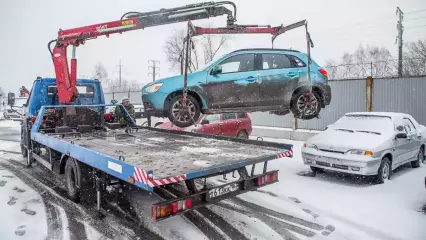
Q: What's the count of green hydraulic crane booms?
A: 0